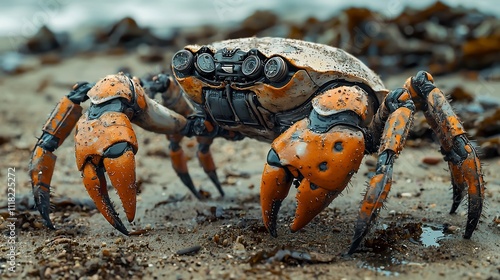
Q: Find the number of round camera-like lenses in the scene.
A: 4